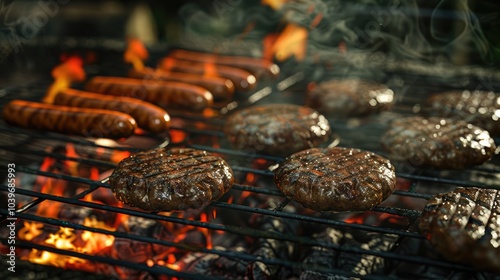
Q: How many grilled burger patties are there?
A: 7